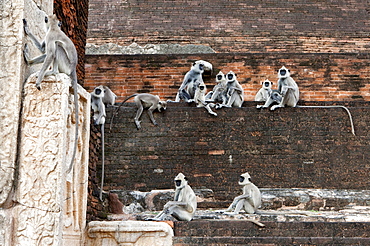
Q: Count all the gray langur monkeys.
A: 12